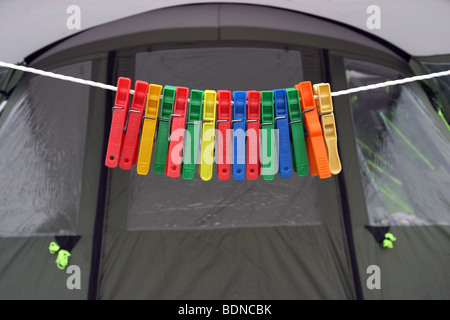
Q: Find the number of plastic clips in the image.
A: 15